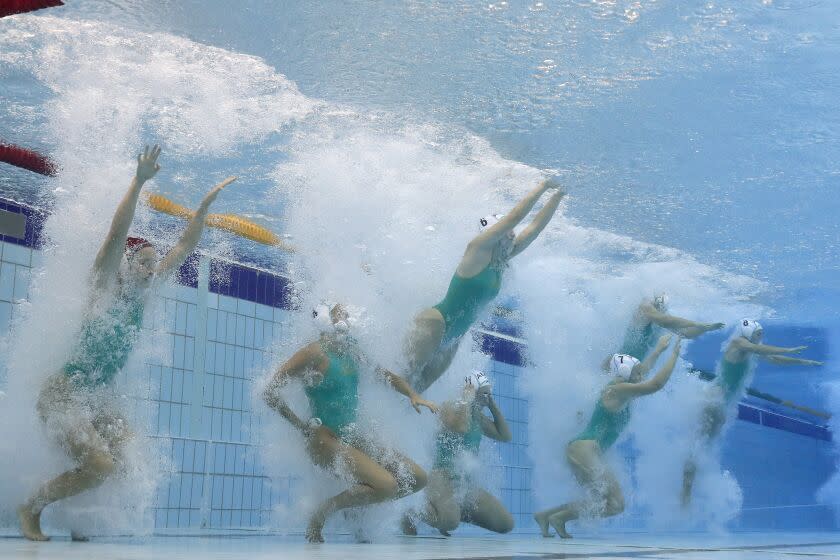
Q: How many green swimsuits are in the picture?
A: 7